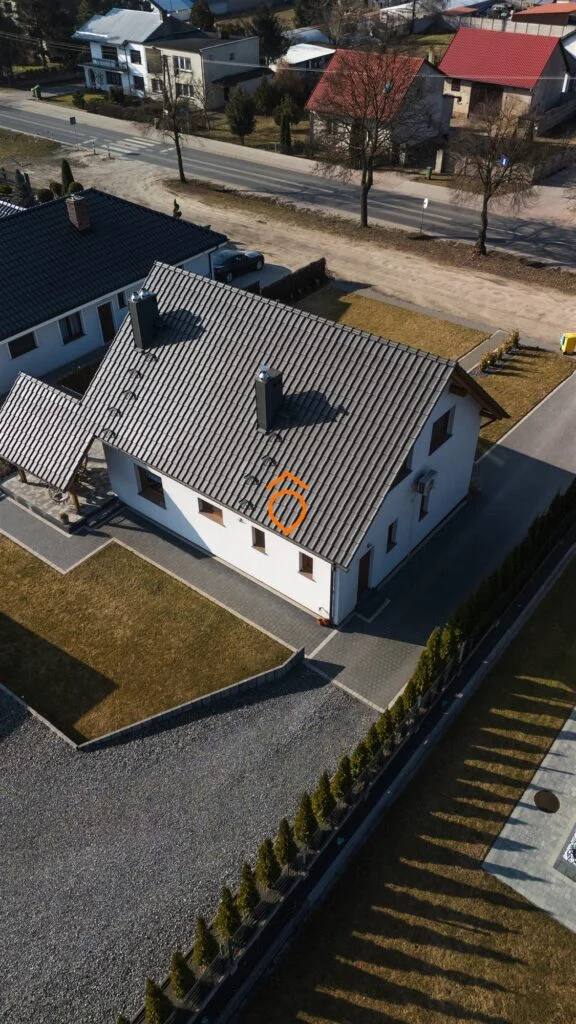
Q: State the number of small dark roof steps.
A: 9